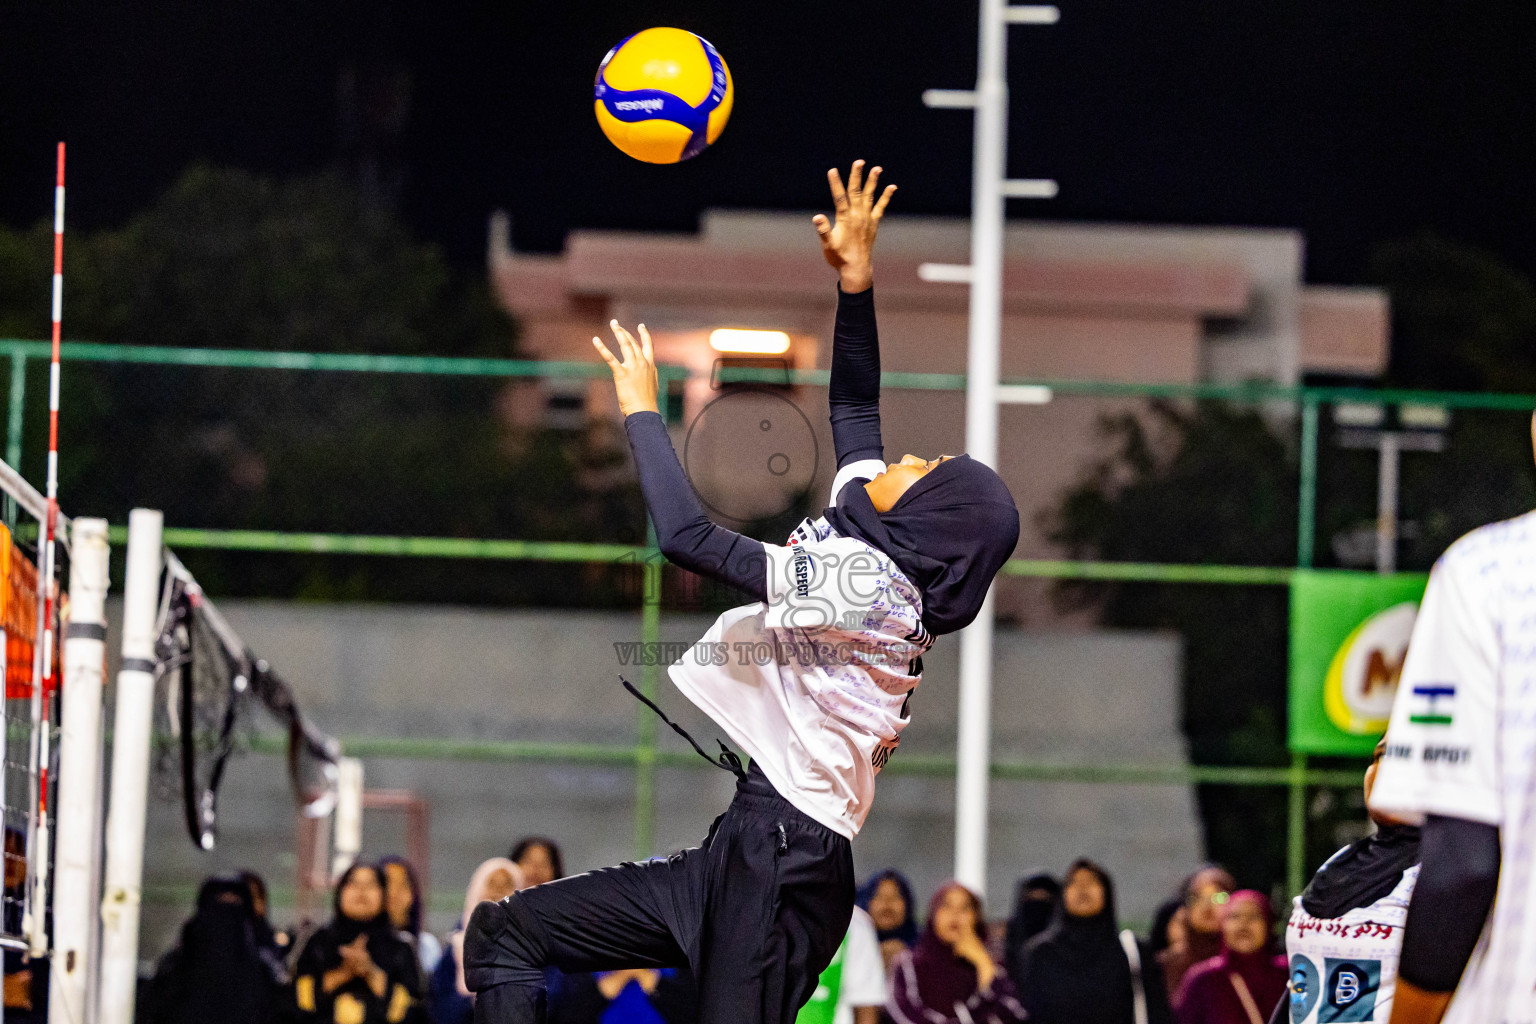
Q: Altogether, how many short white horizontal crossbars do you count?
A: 5